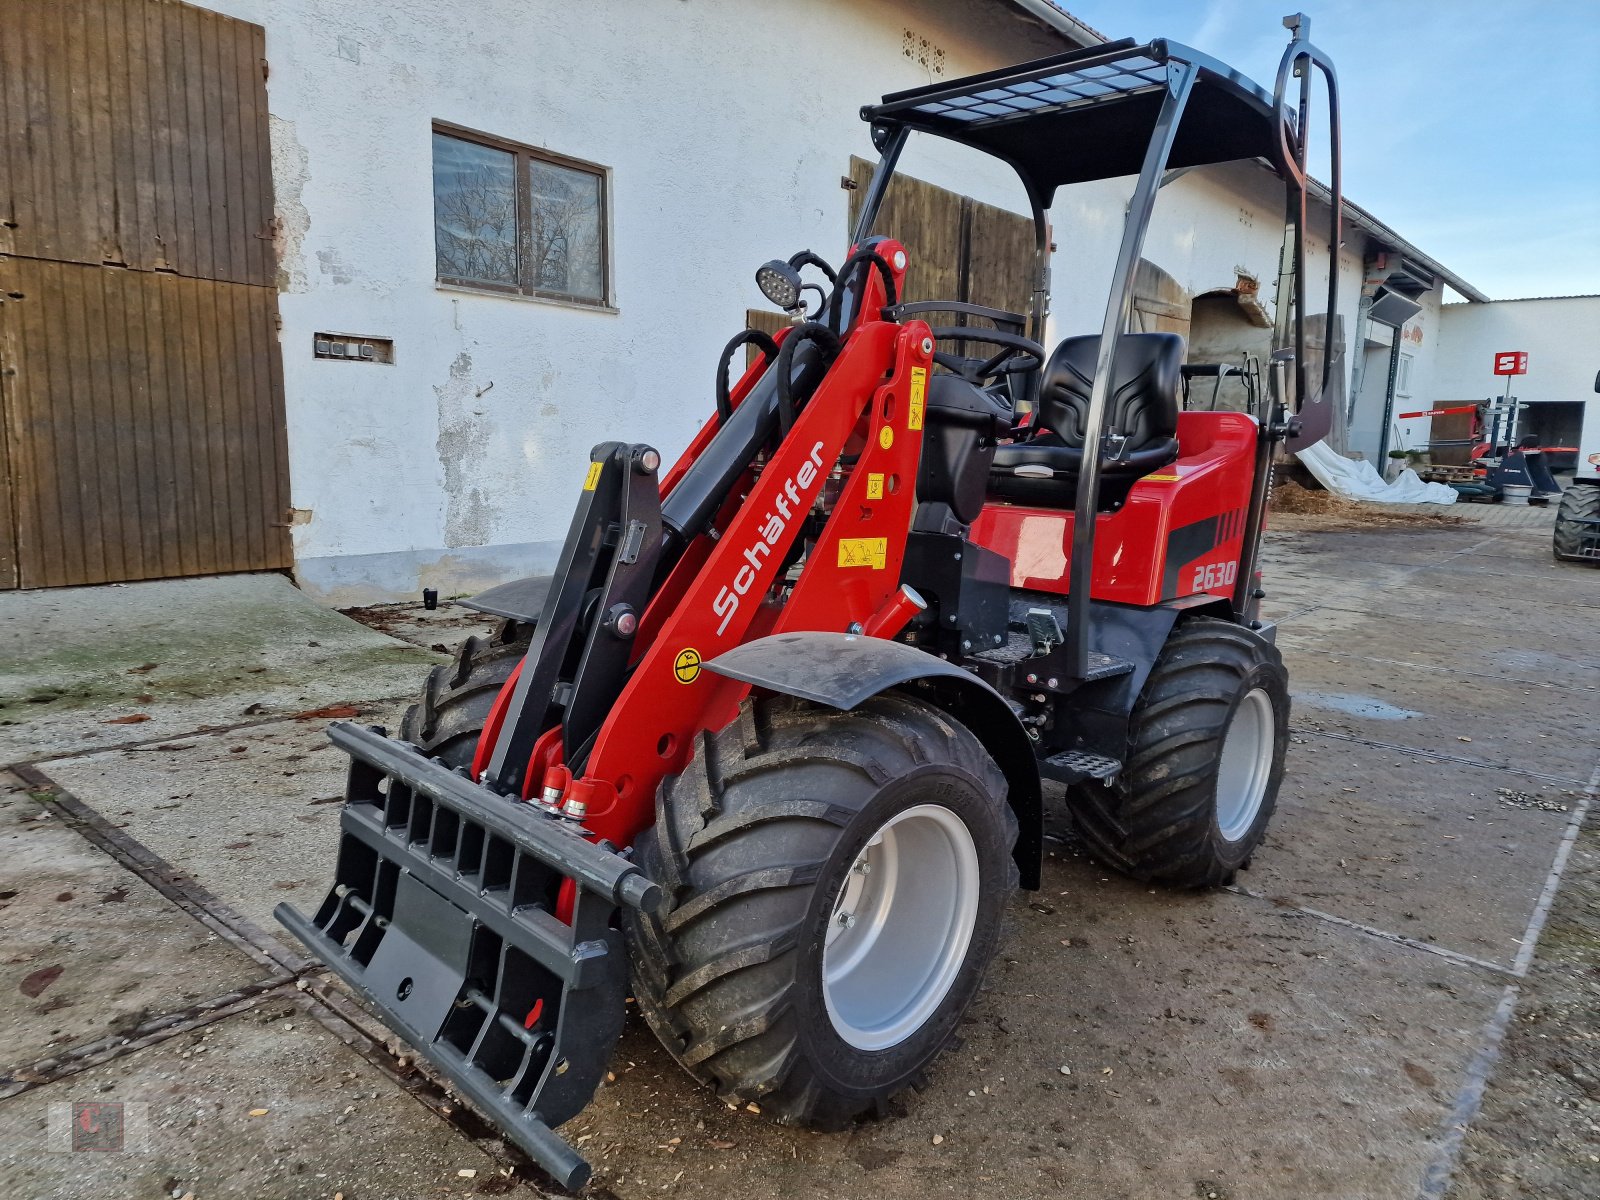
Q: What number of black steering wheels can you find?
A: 1